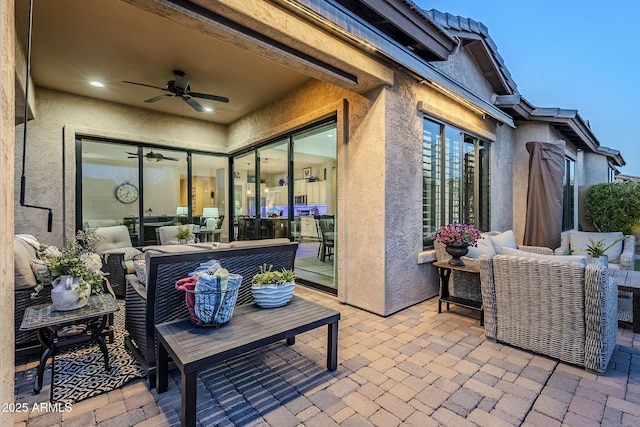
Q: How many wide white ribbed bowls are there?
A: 1